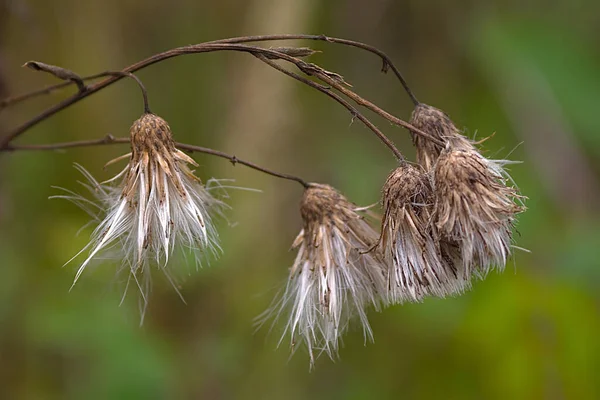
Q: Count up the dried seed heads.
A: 5